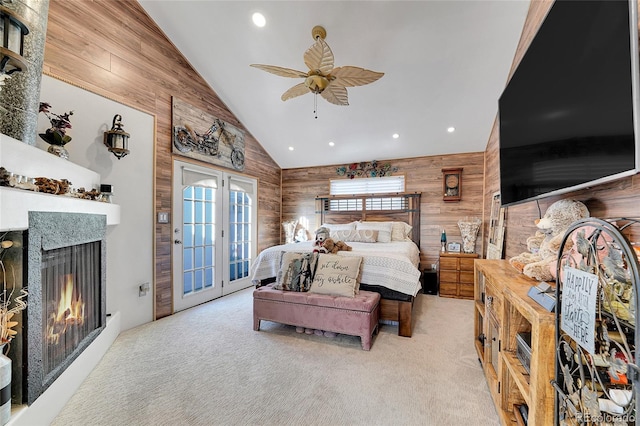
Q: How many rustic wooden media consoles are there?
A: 1